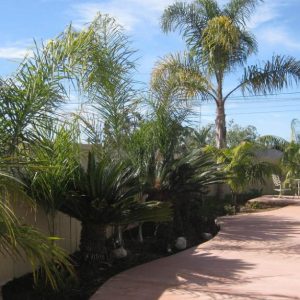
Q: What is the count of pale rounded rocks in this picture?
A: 3